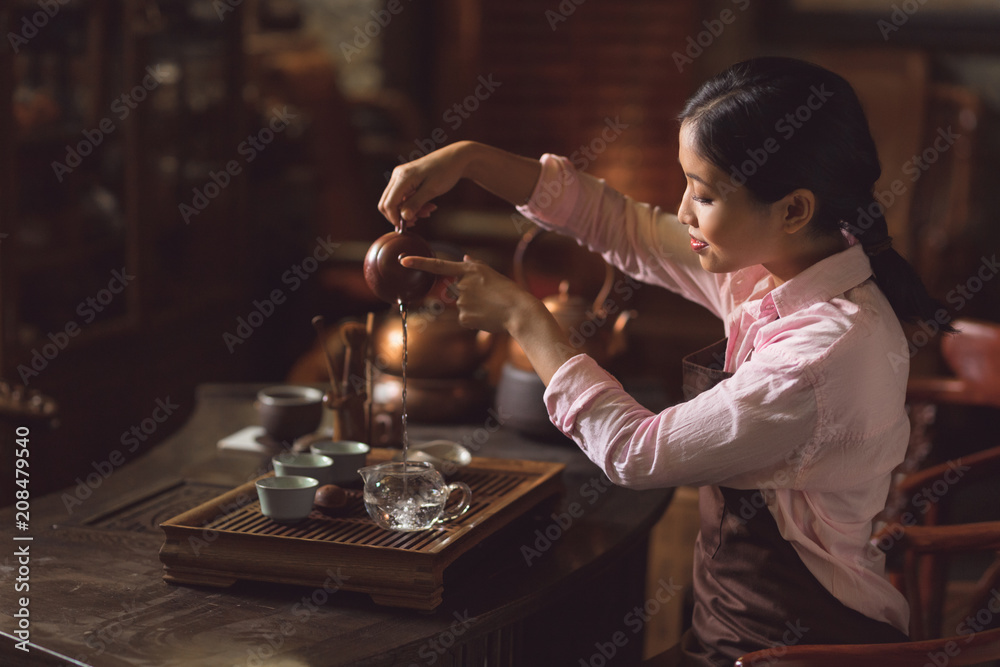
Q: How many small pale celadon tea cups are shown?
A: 3